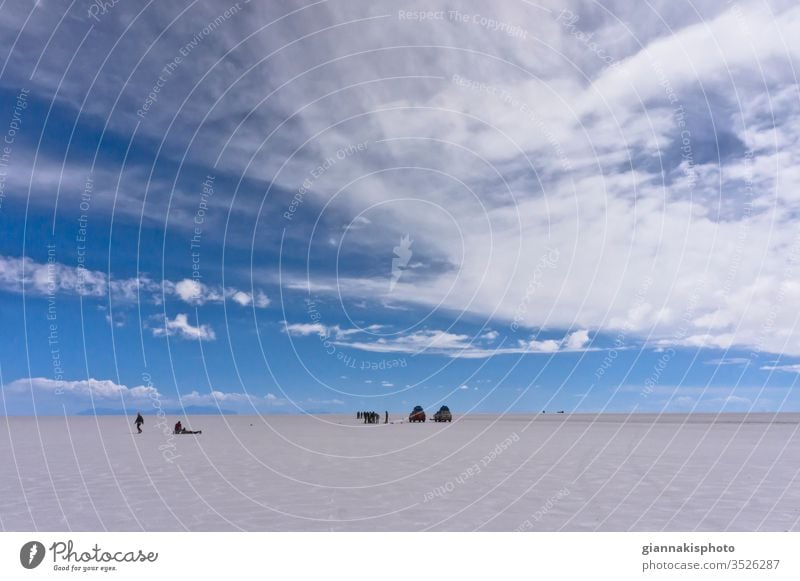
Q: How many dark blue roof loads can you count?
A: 2